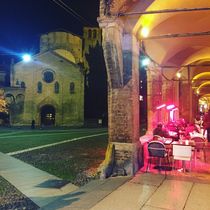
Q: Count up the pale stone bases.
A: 1